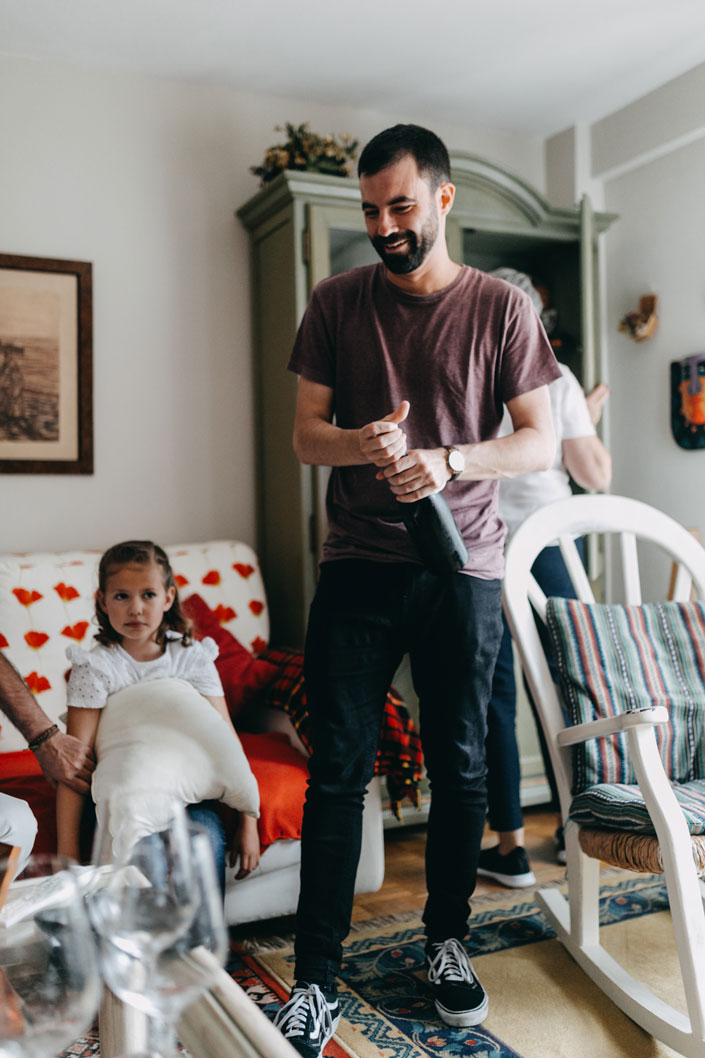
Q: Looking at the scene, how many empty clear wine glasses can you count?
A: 3